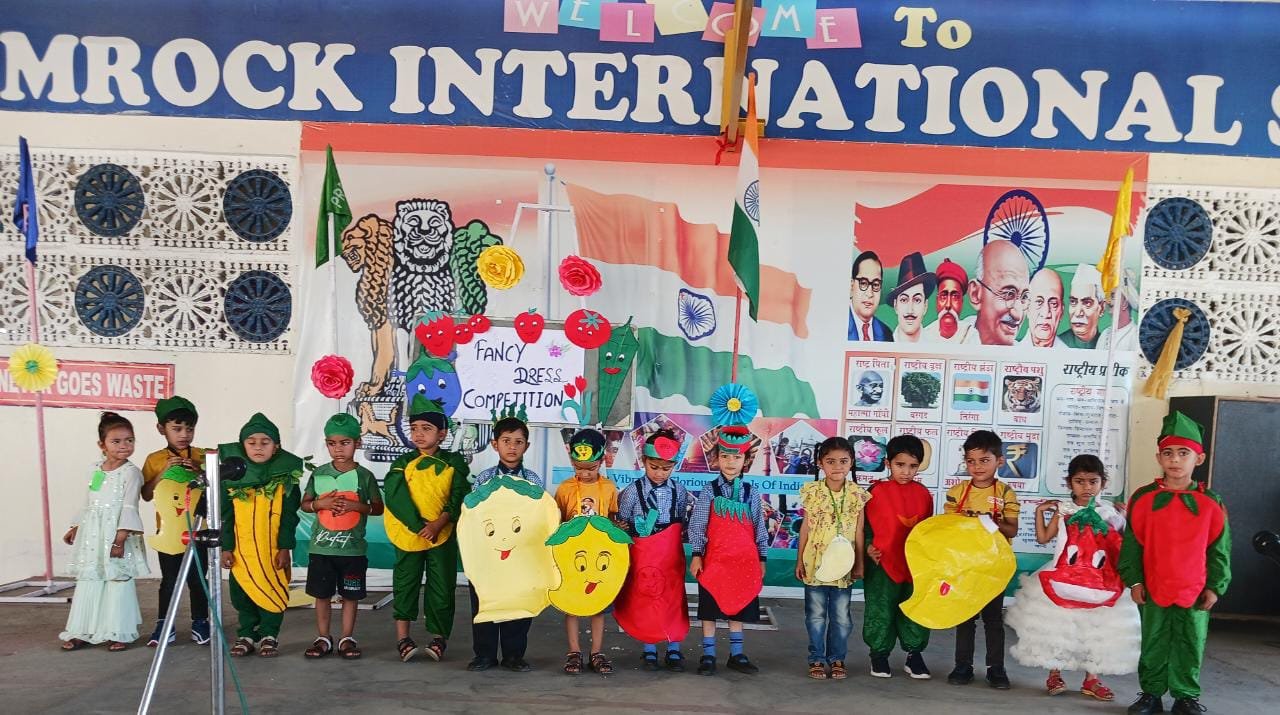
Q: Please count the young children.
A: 14